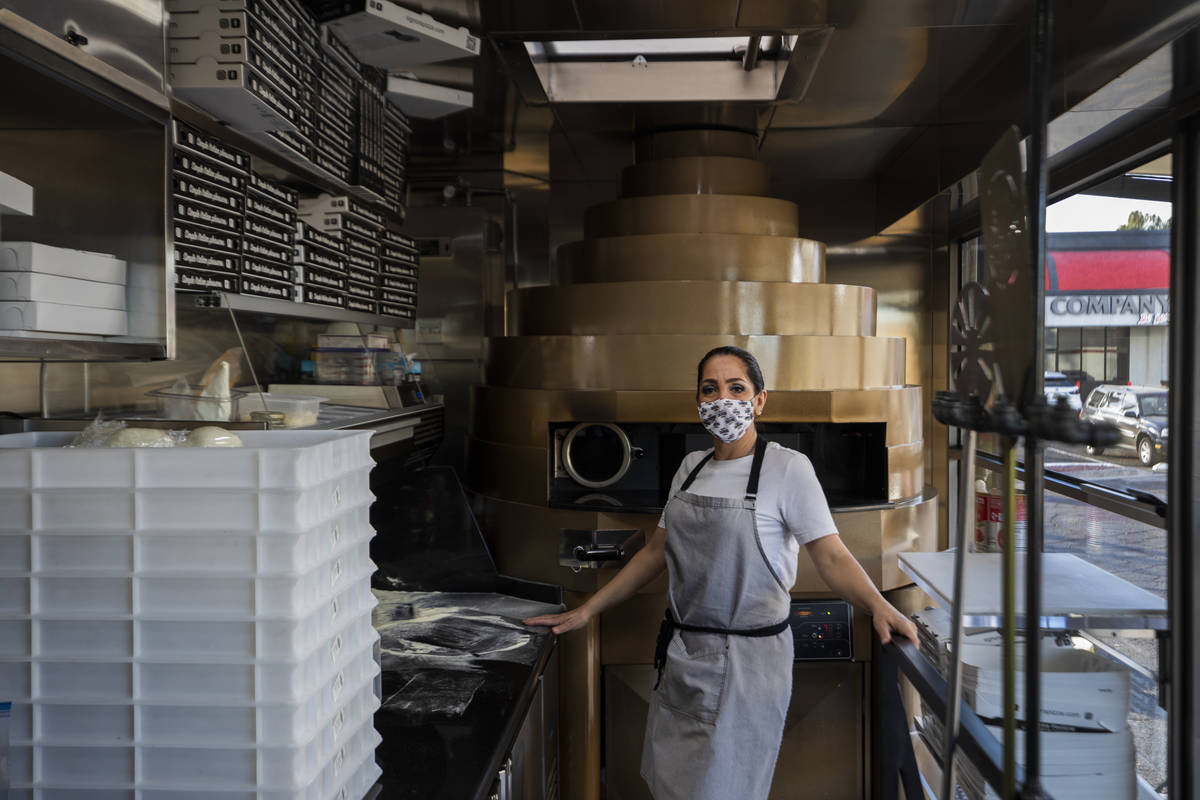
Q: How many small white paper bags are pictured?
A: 0